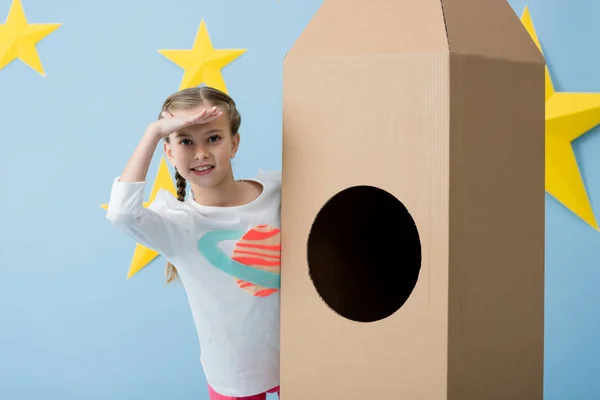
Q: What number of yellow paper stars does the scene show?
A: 4